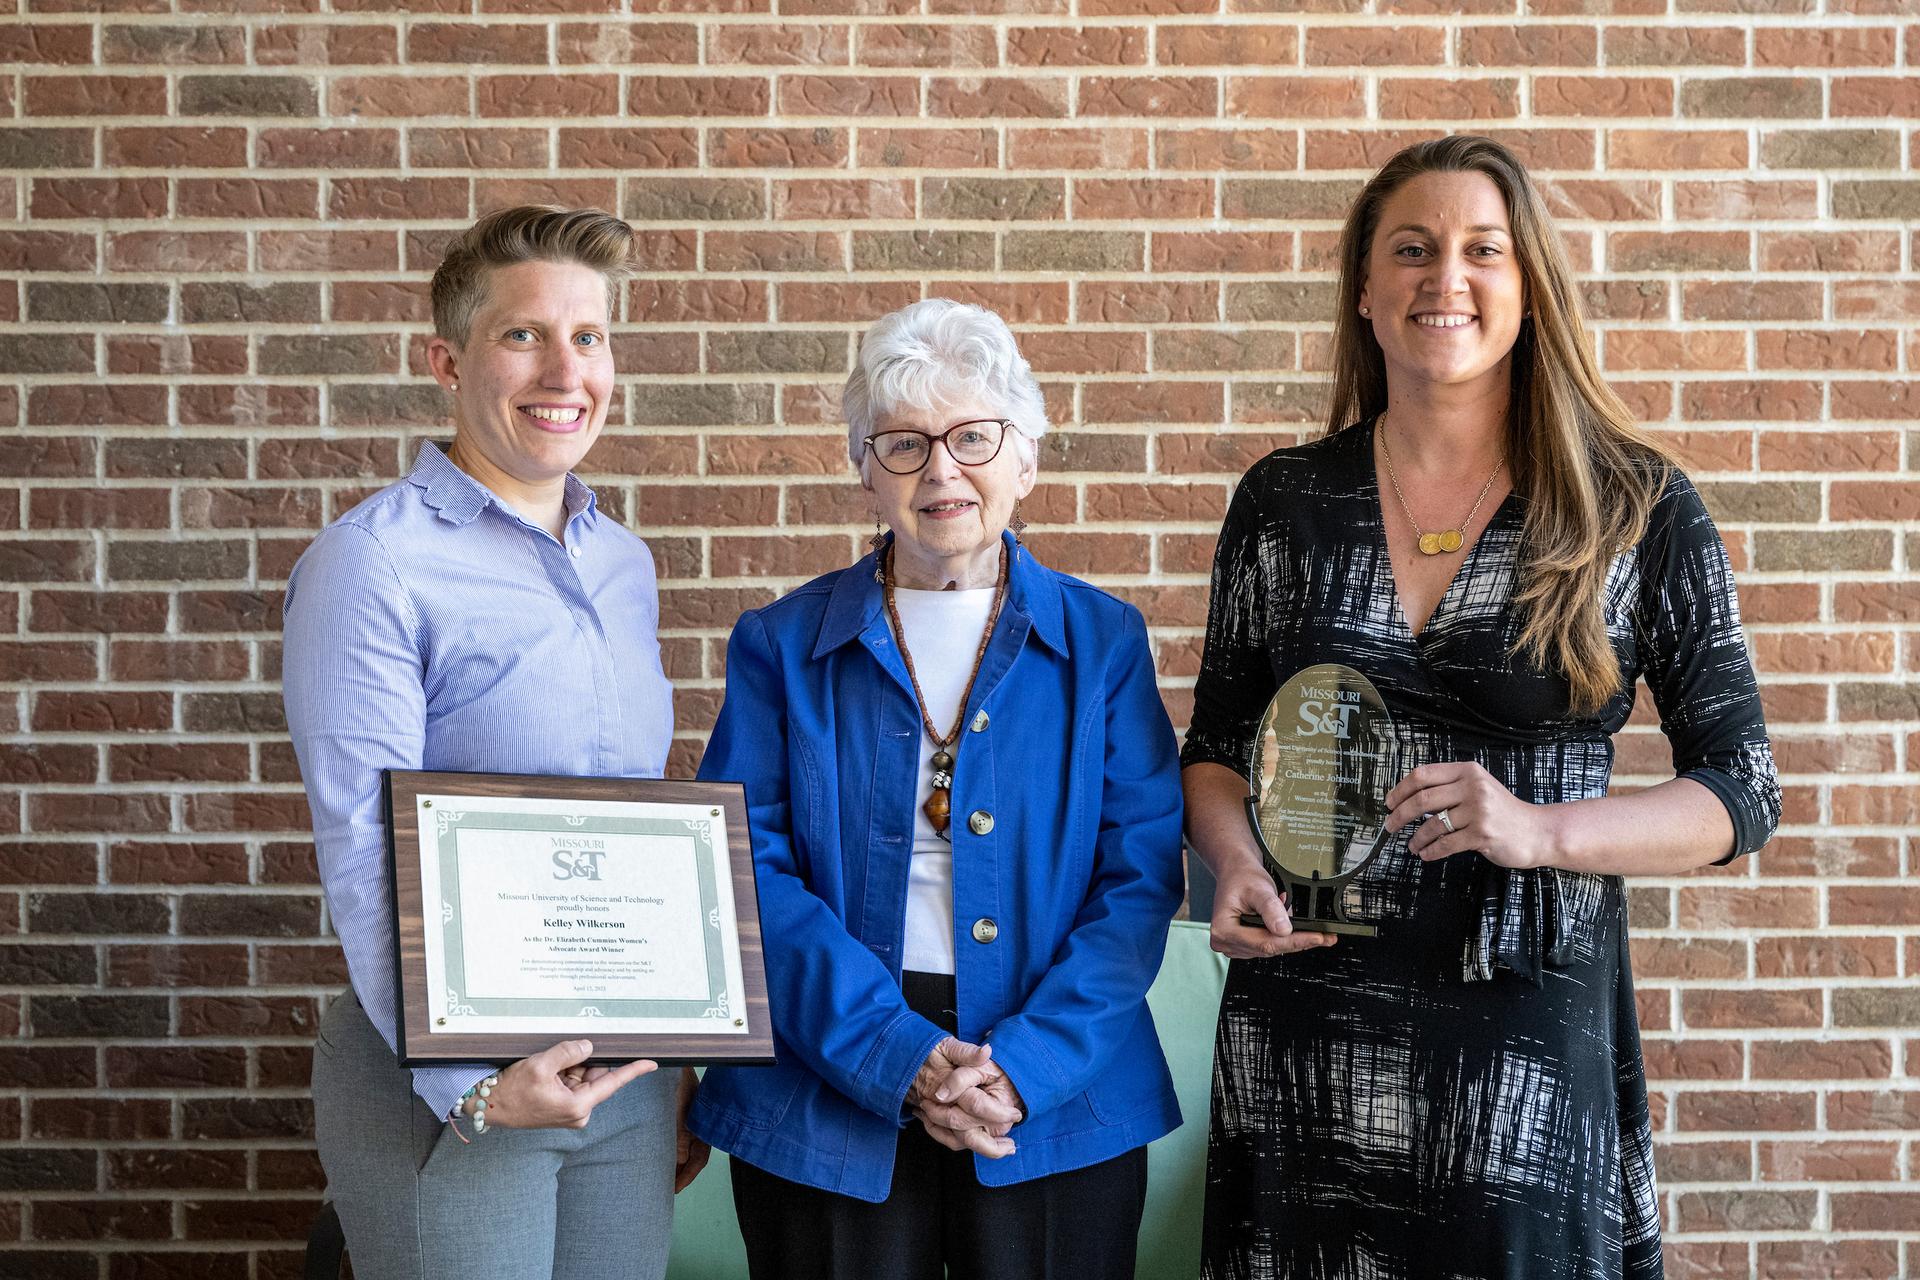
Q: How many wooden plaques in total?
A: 1